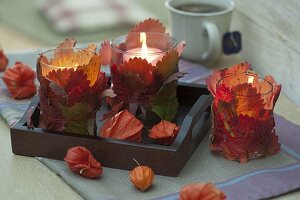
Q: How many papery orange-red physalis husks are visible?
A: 7